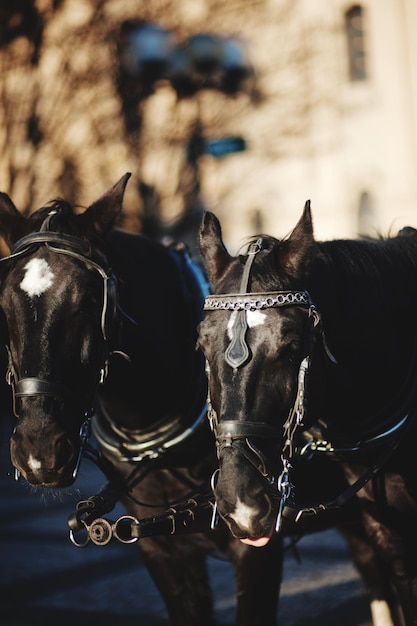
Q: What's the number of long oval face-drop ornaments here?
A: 1